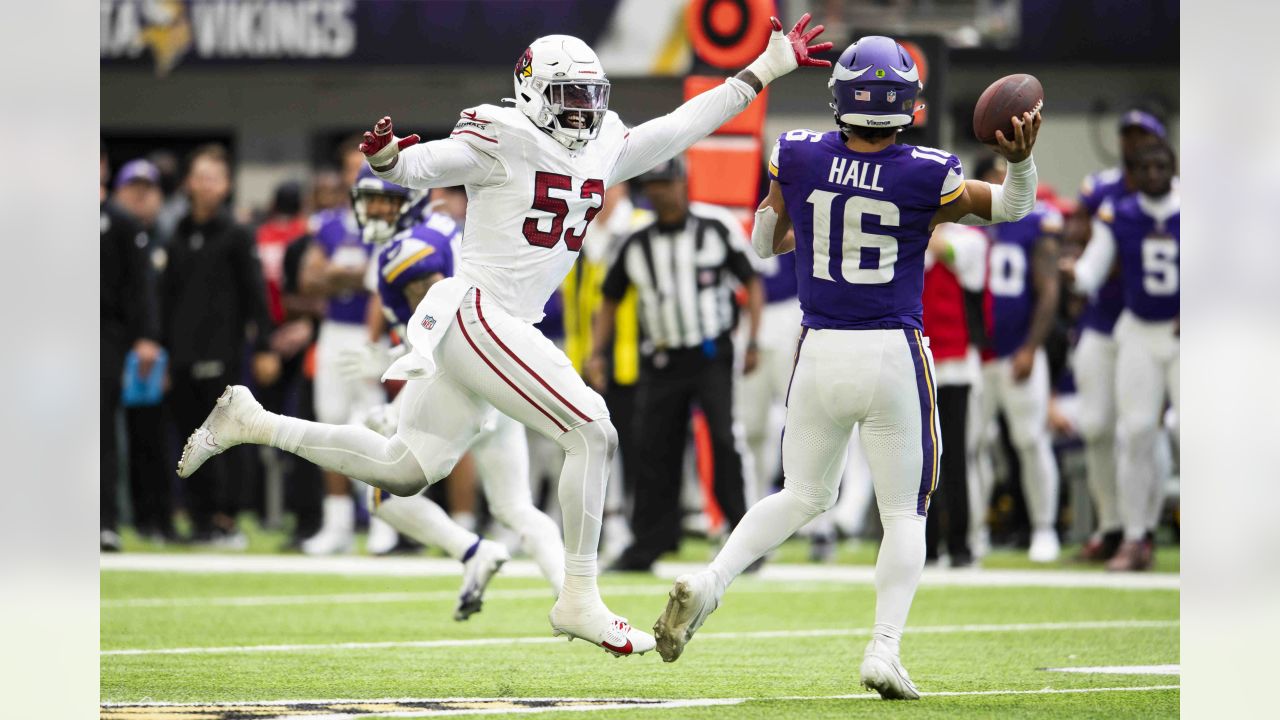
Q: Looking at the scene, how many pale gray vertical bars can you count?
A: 2